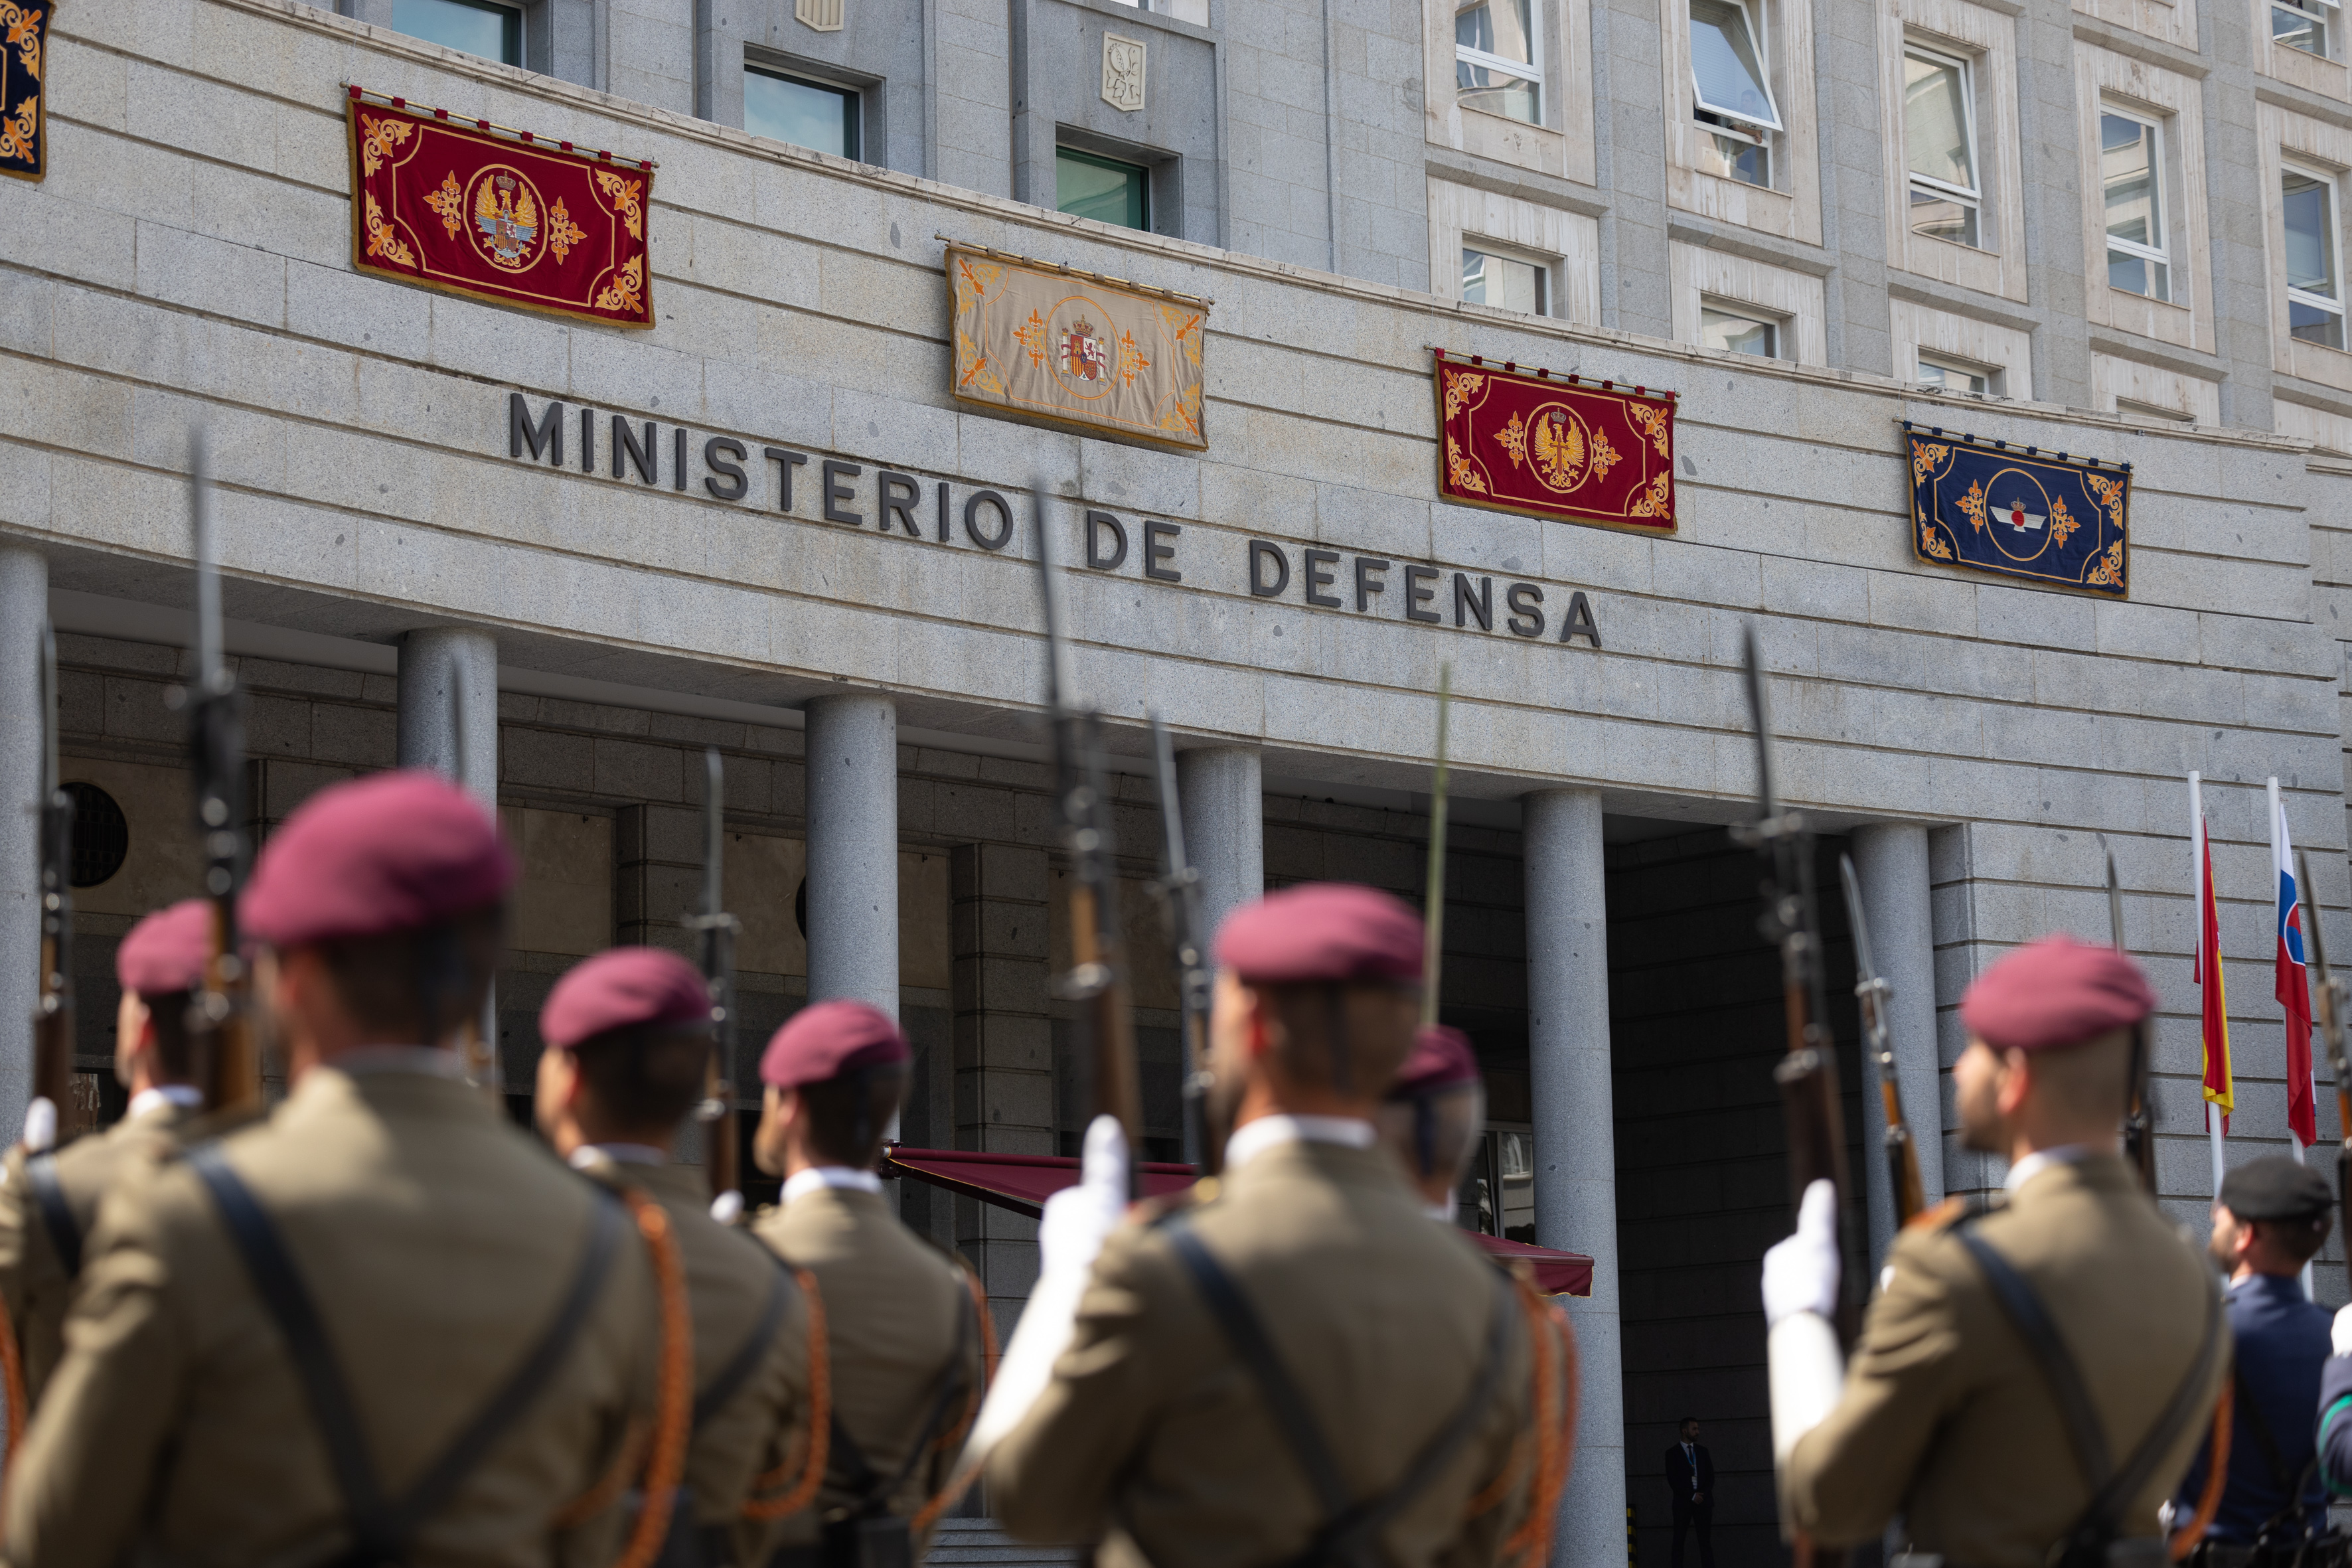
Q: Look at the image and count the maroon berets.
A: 7